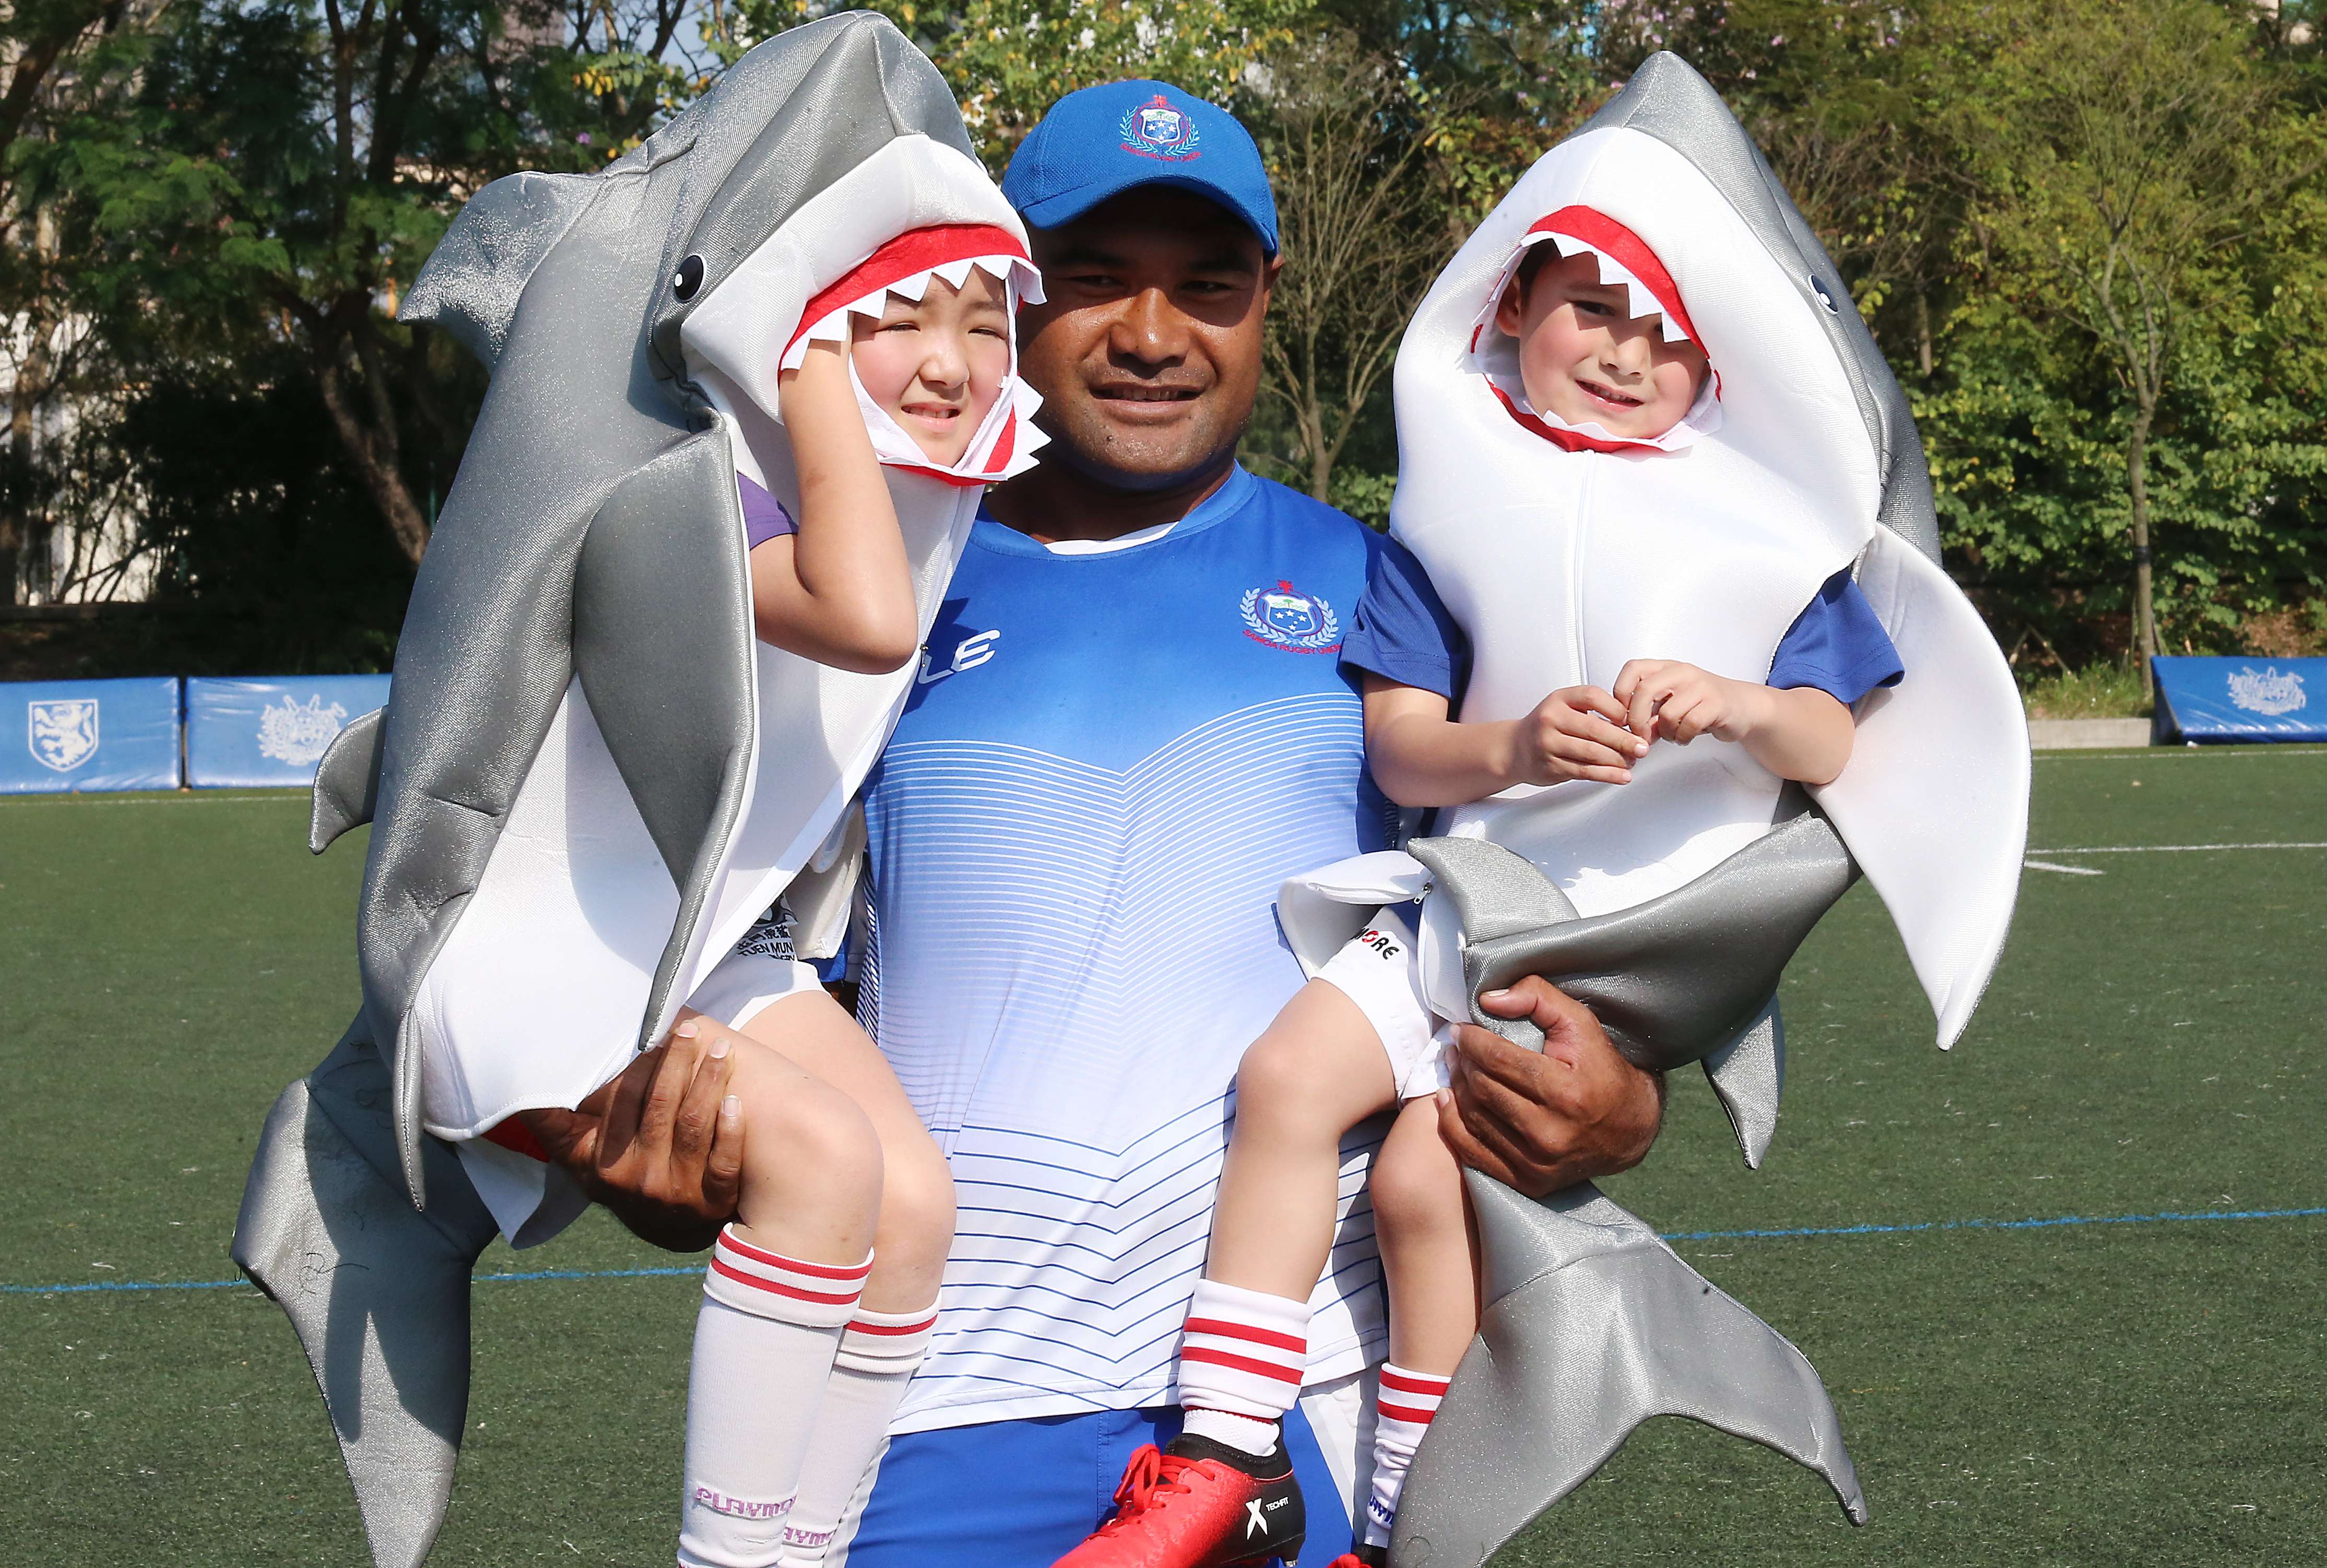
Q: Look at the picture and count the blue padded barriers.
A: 3